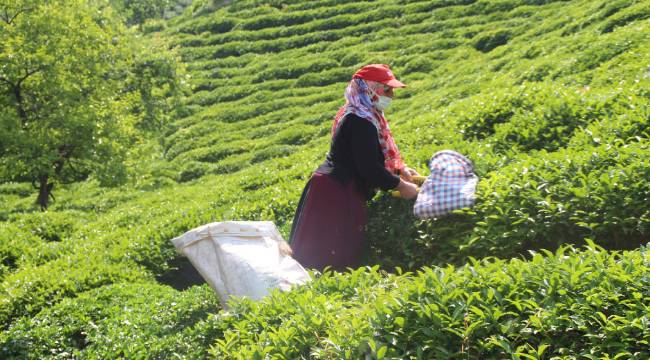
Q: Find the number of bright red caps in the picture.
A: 1